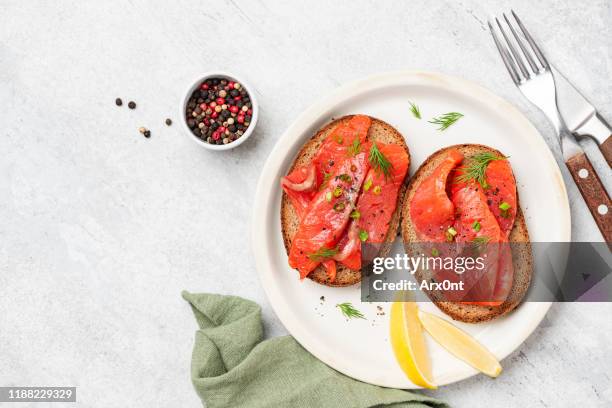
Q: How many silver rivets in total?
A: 2